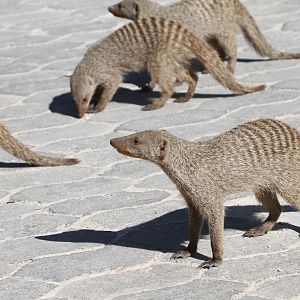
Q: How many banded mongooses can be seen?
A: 4